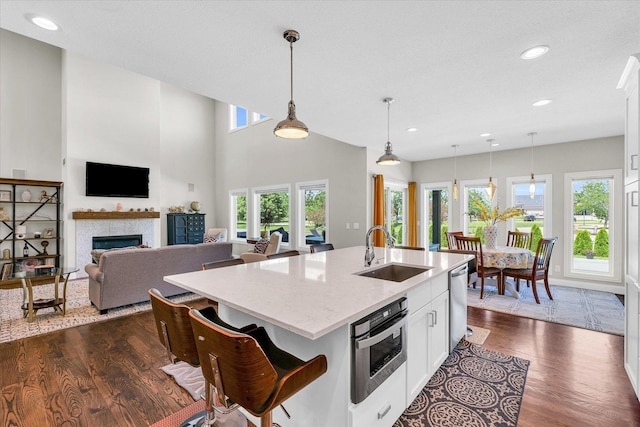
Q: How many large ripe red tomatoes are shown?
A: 0